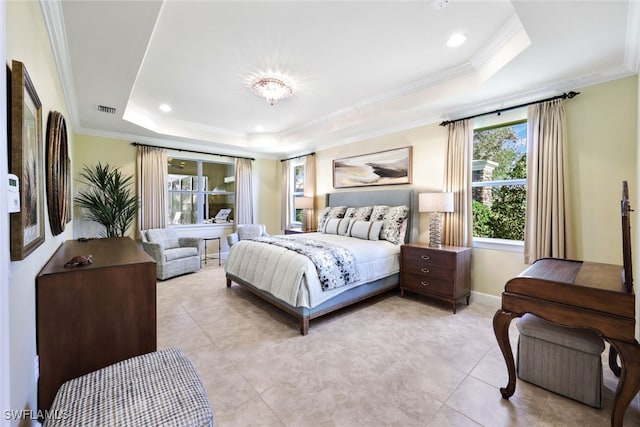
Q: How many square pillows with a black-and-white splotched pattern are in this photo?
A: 3